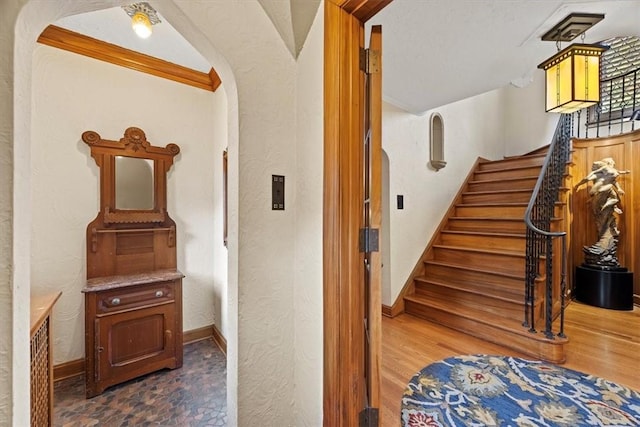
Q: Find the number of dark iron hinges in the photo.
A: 3